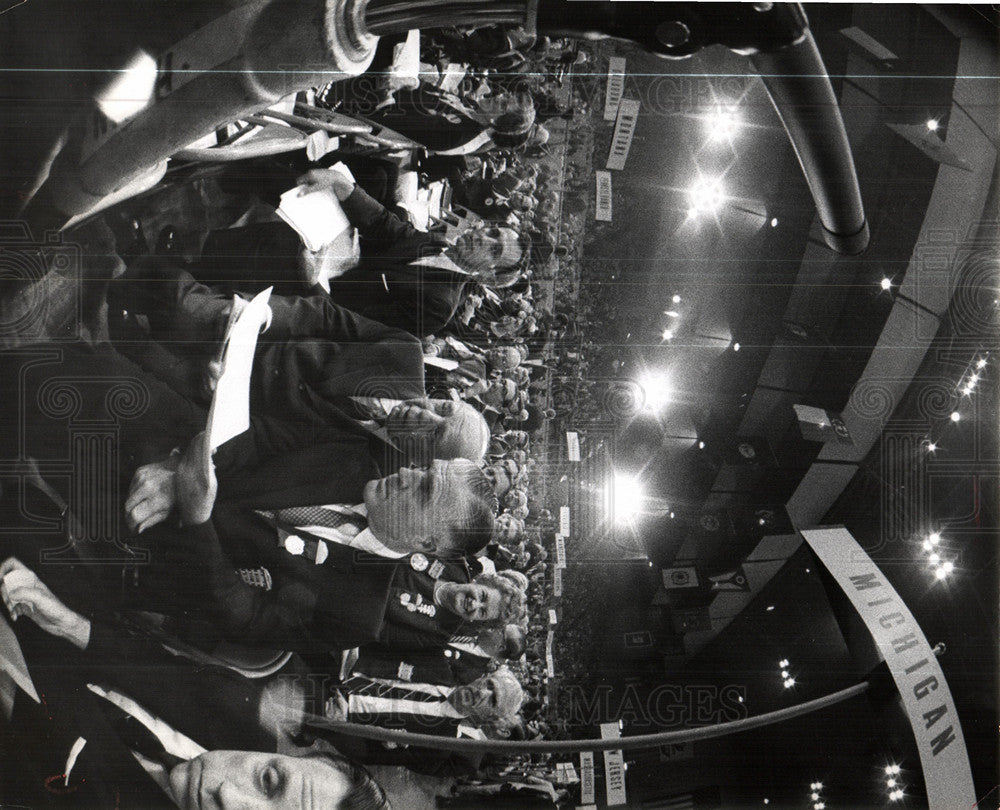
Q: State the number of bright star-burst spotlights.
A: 4